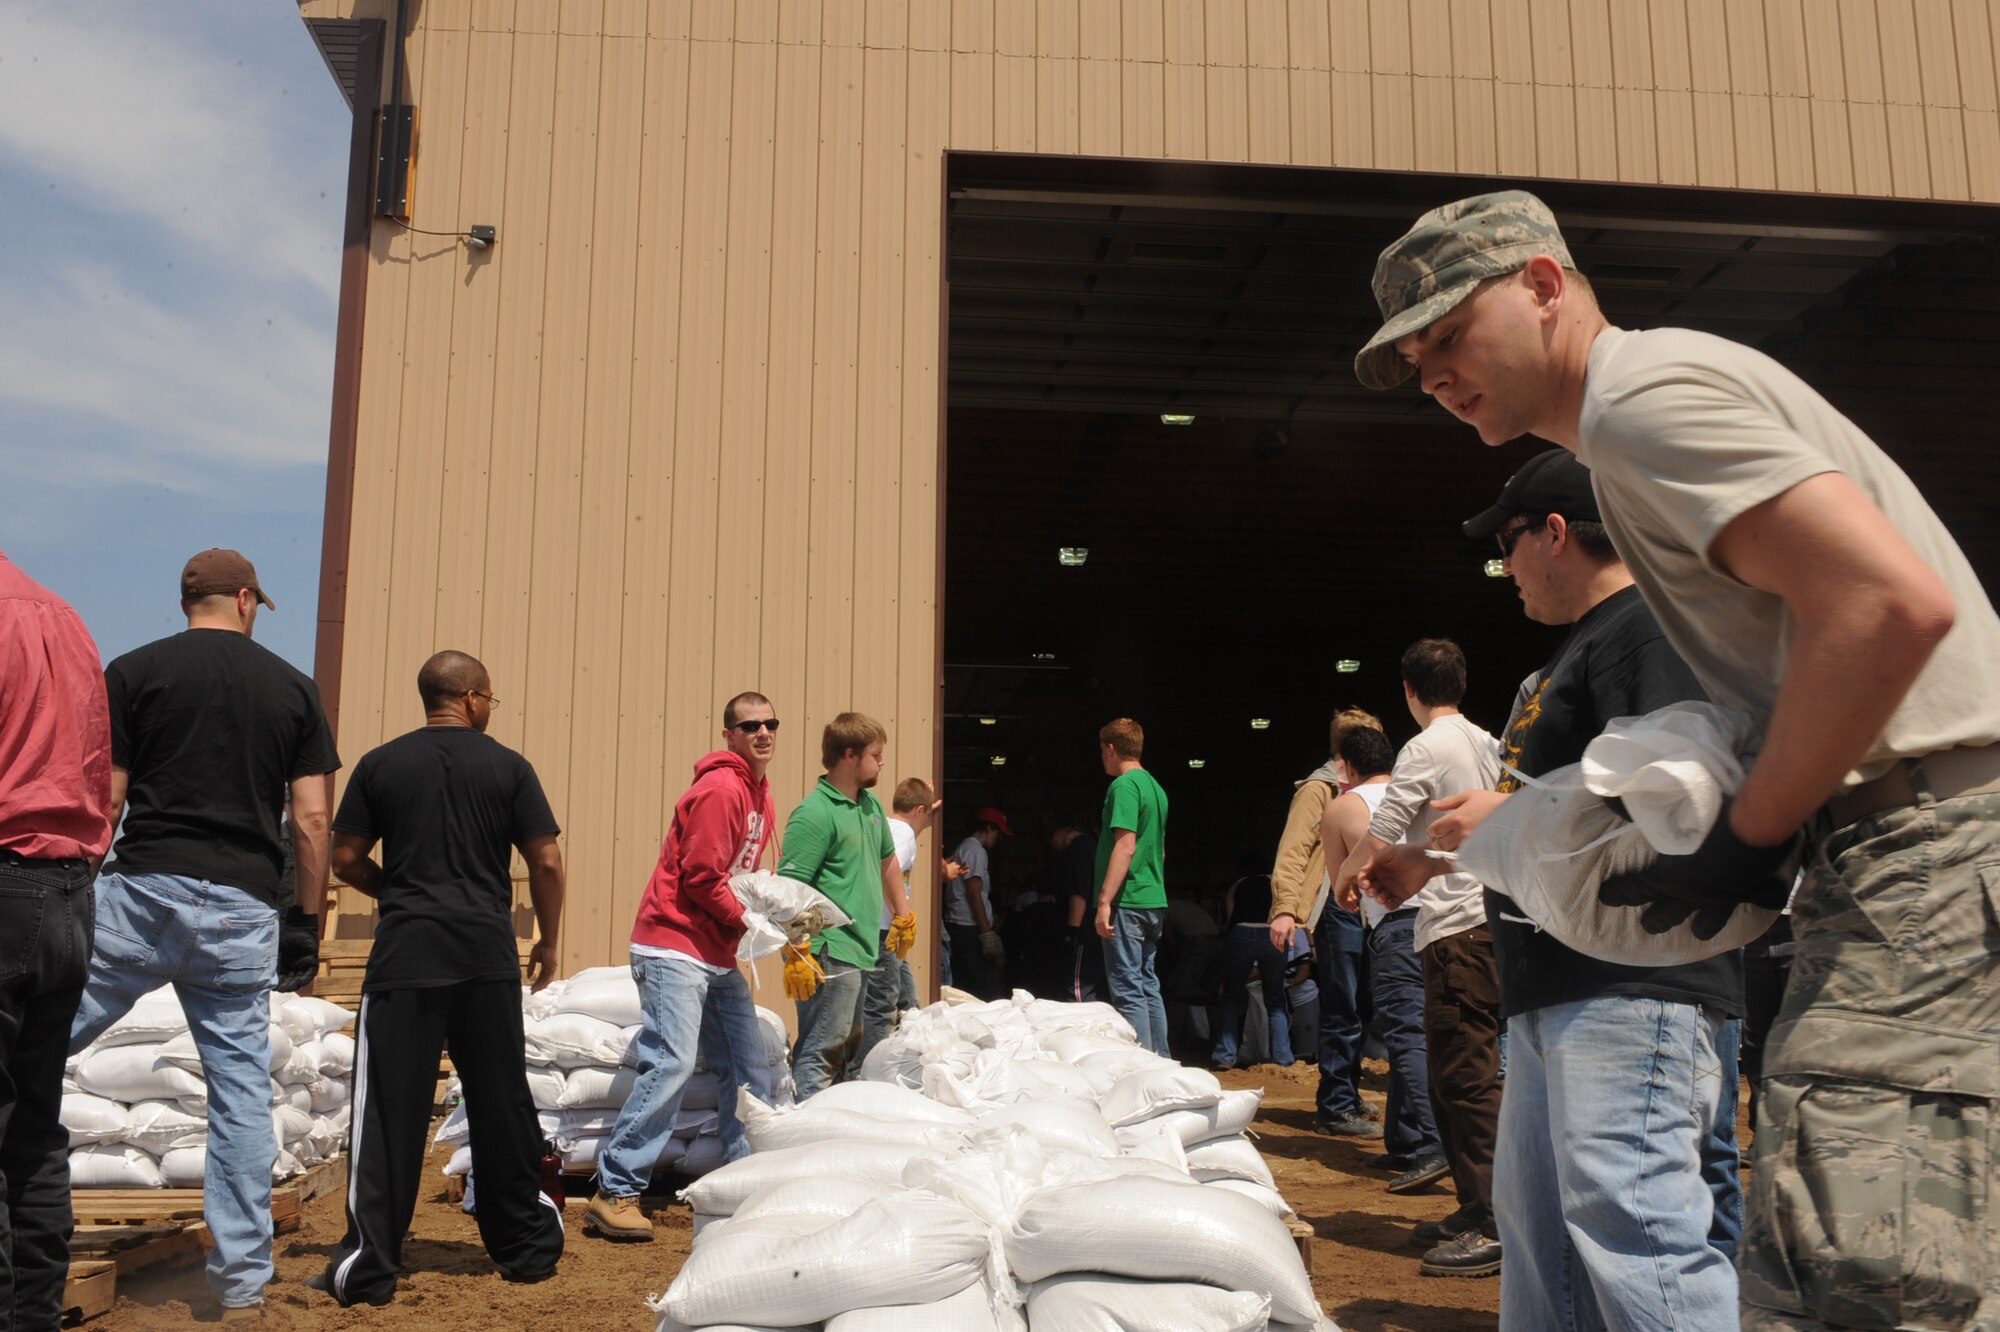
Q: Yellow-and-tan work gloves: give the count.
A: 2